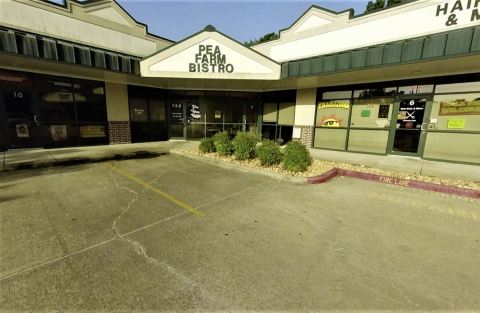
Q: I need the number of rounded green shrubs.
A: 5